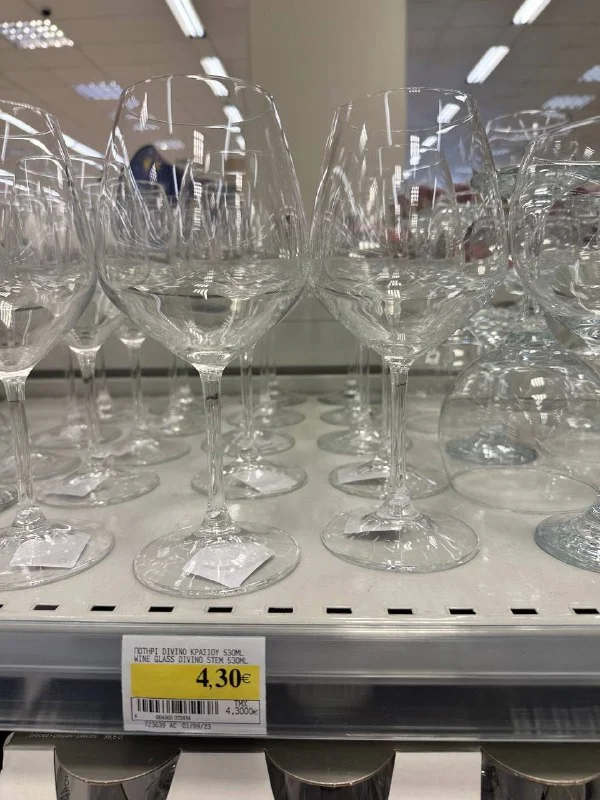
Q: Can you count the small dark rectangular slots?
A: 11